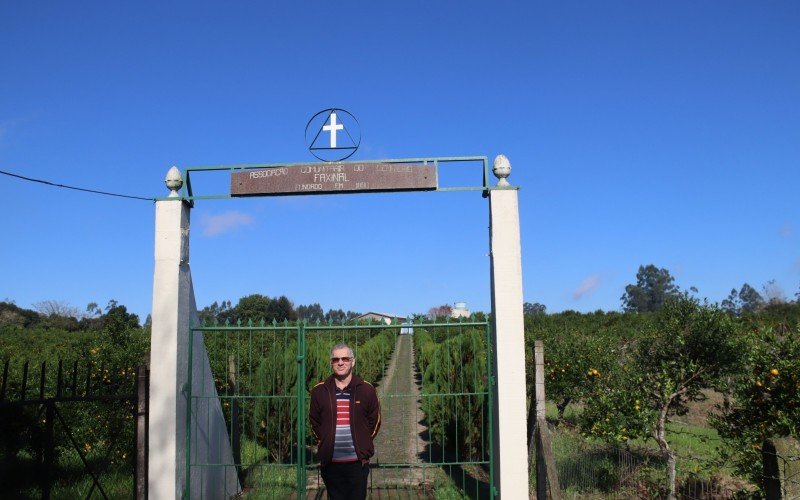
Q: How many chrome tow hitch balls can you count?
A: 0